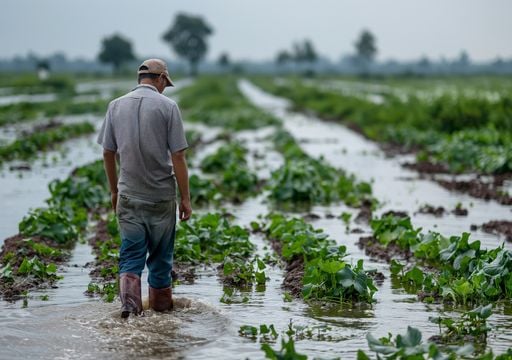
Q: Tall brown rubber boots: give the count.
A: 2